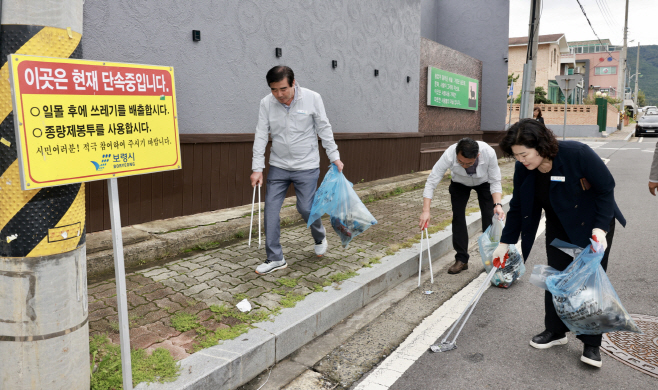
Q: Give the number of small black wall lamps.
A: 5